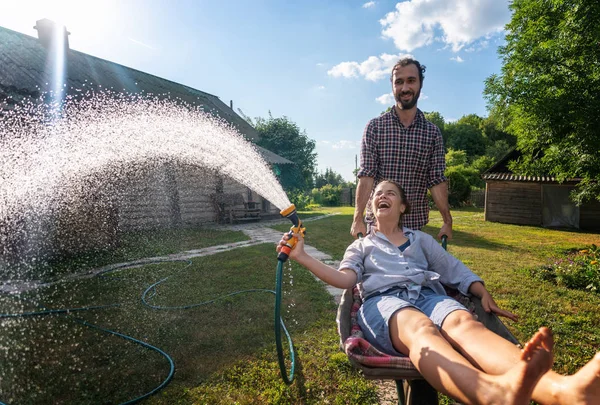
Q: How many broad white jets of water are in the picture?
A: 1